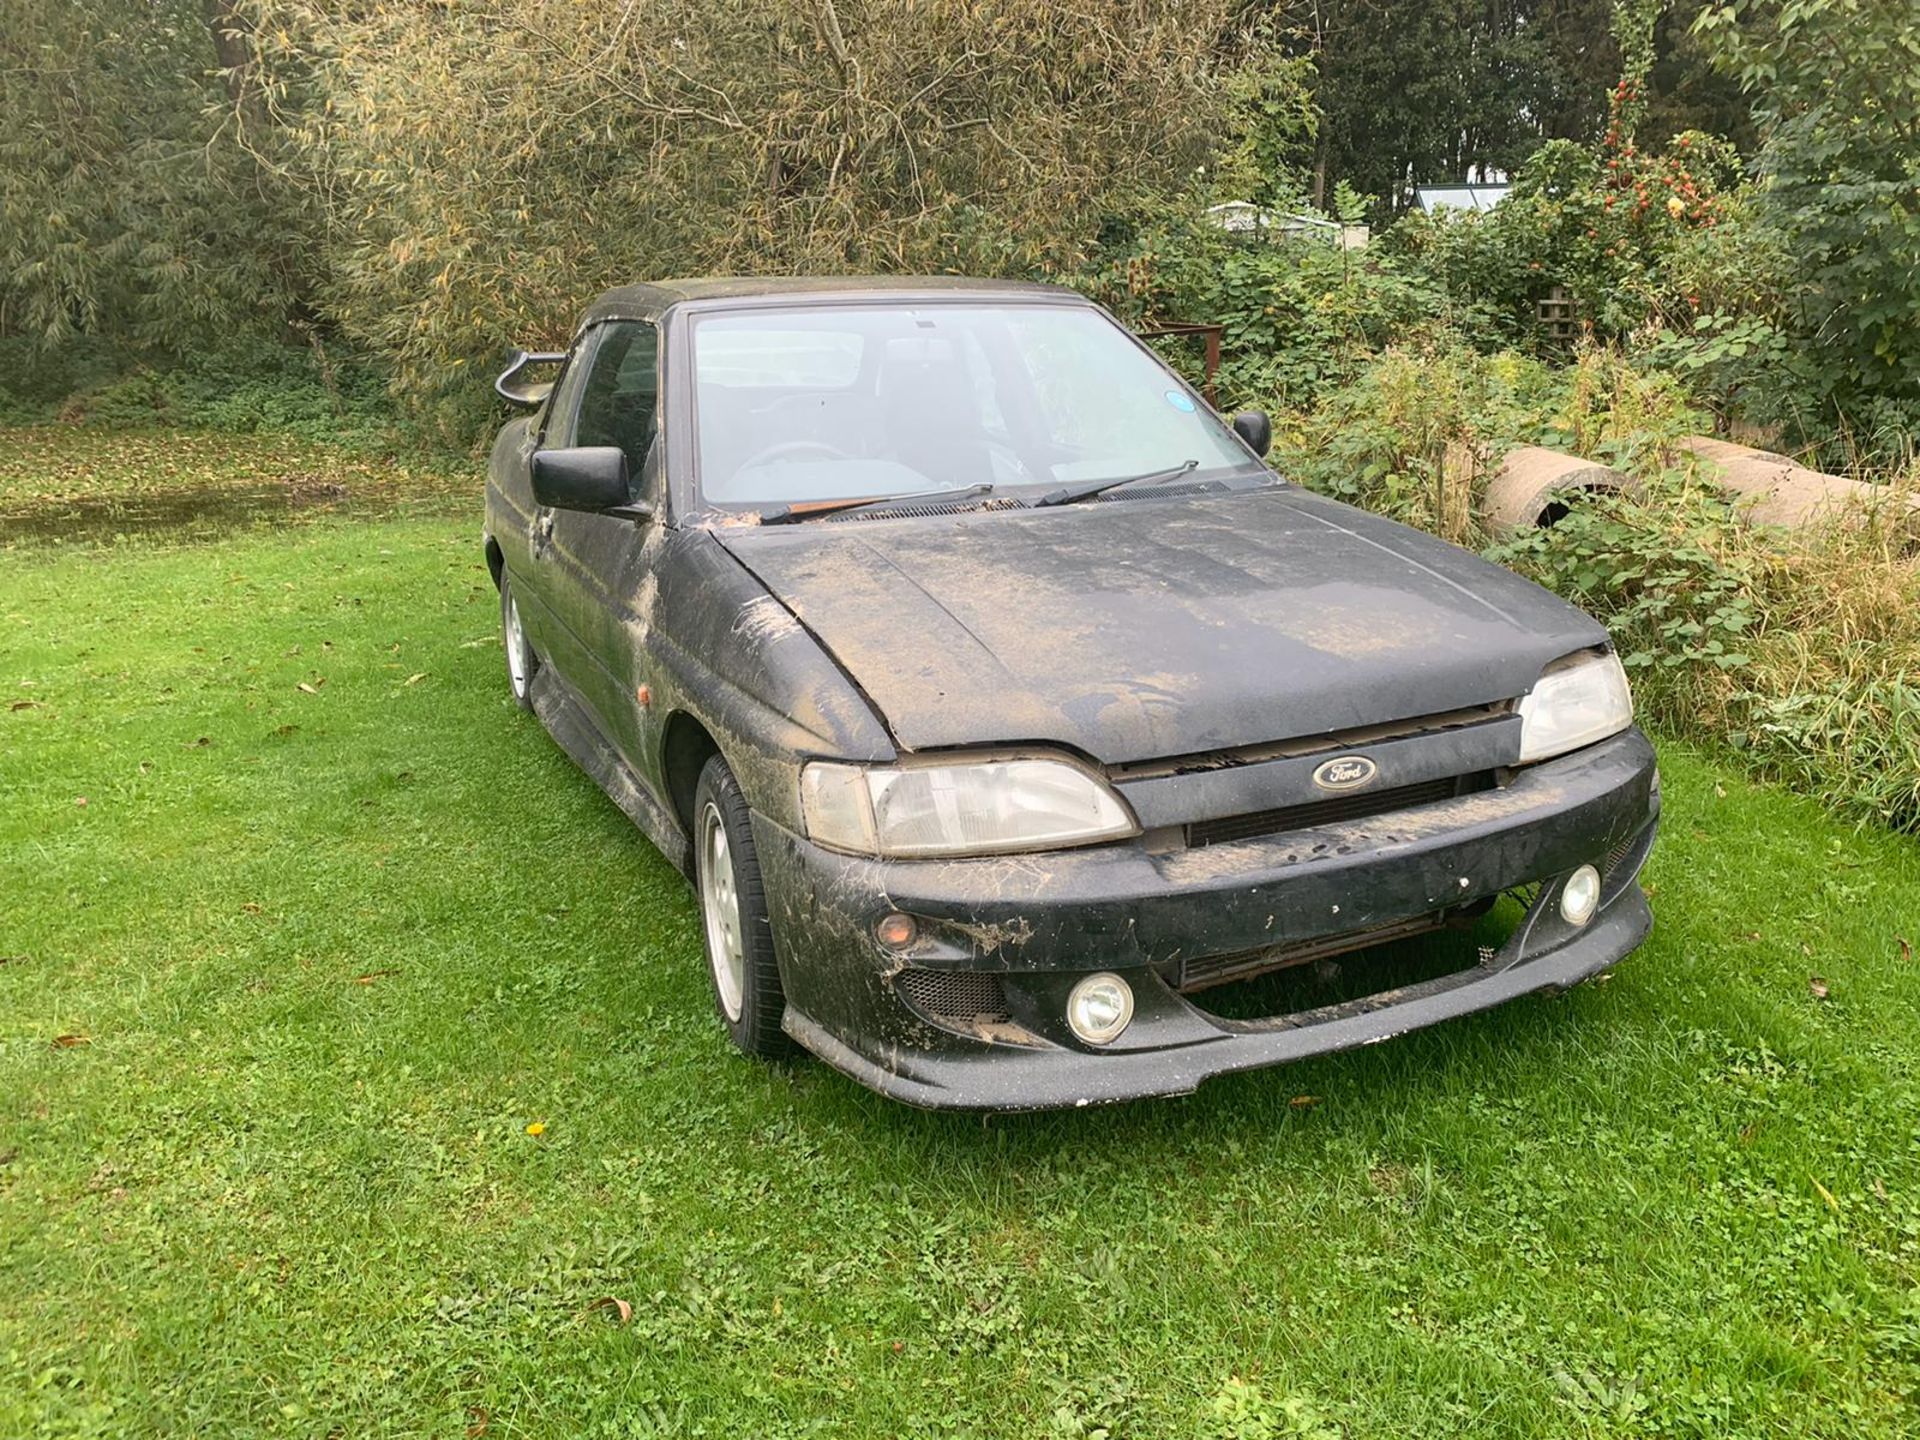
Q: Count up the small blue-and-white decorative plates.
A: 0